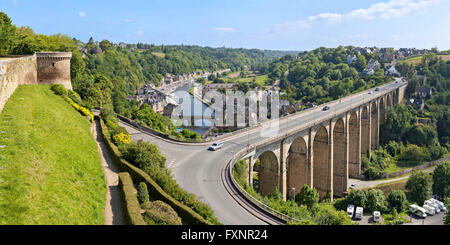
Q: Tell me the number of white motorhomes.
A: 7